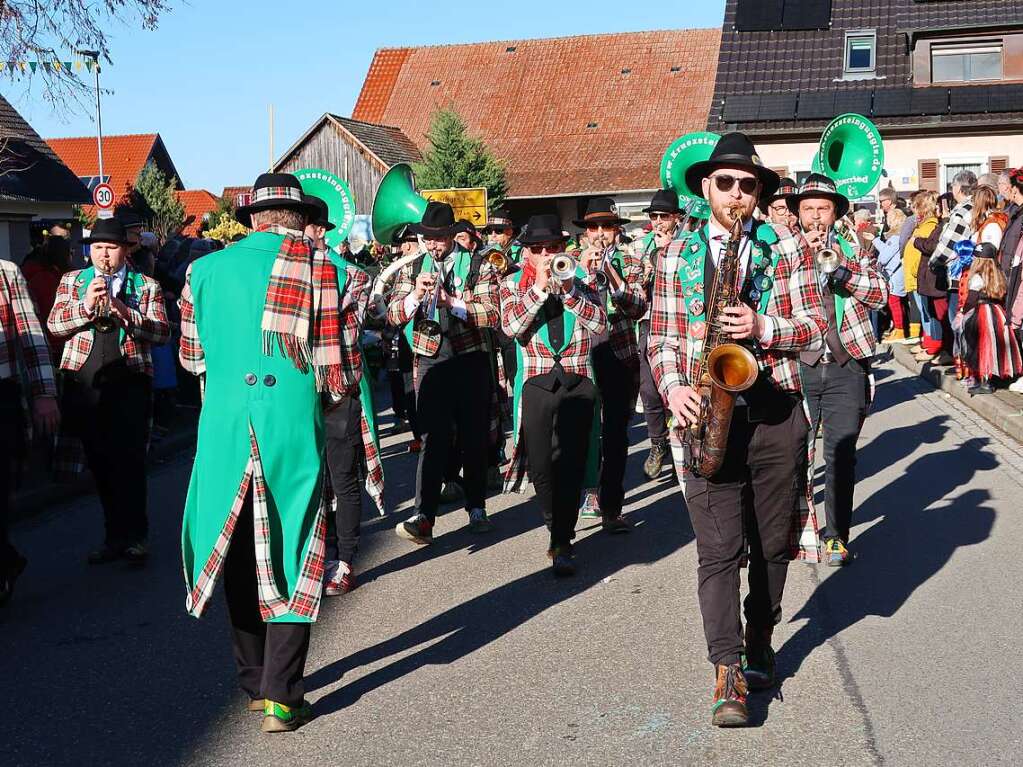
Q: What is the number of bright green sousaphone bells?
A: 4